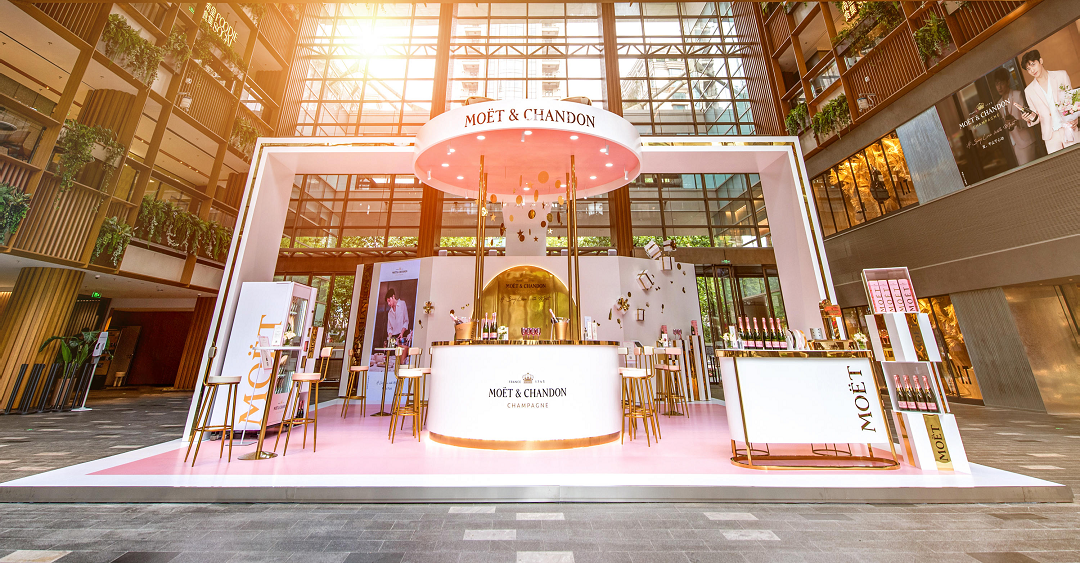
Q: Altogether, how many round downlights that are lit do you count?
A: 11